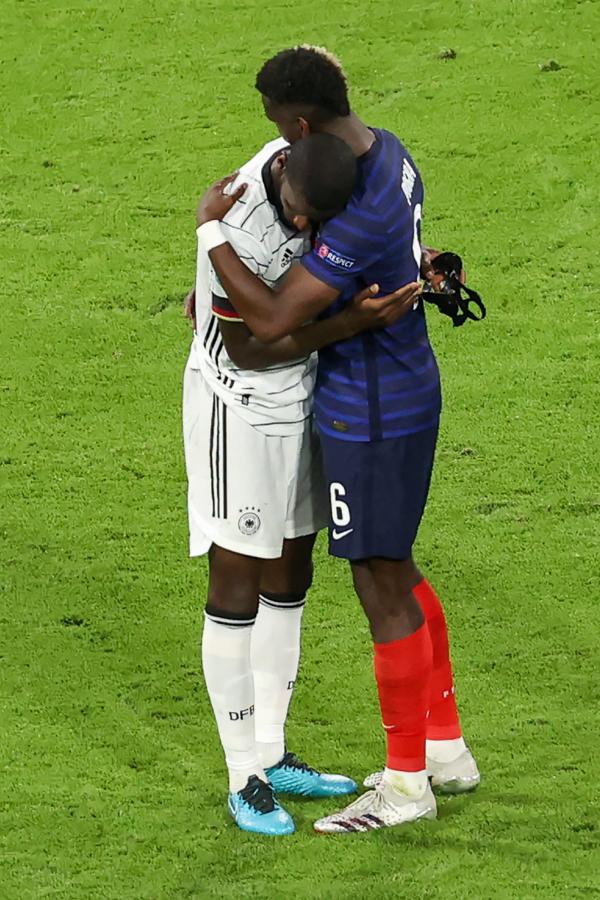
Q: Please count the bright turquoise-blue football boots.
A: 2